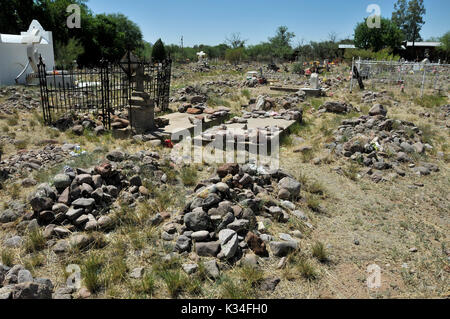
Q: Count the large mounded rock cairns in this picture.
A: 3